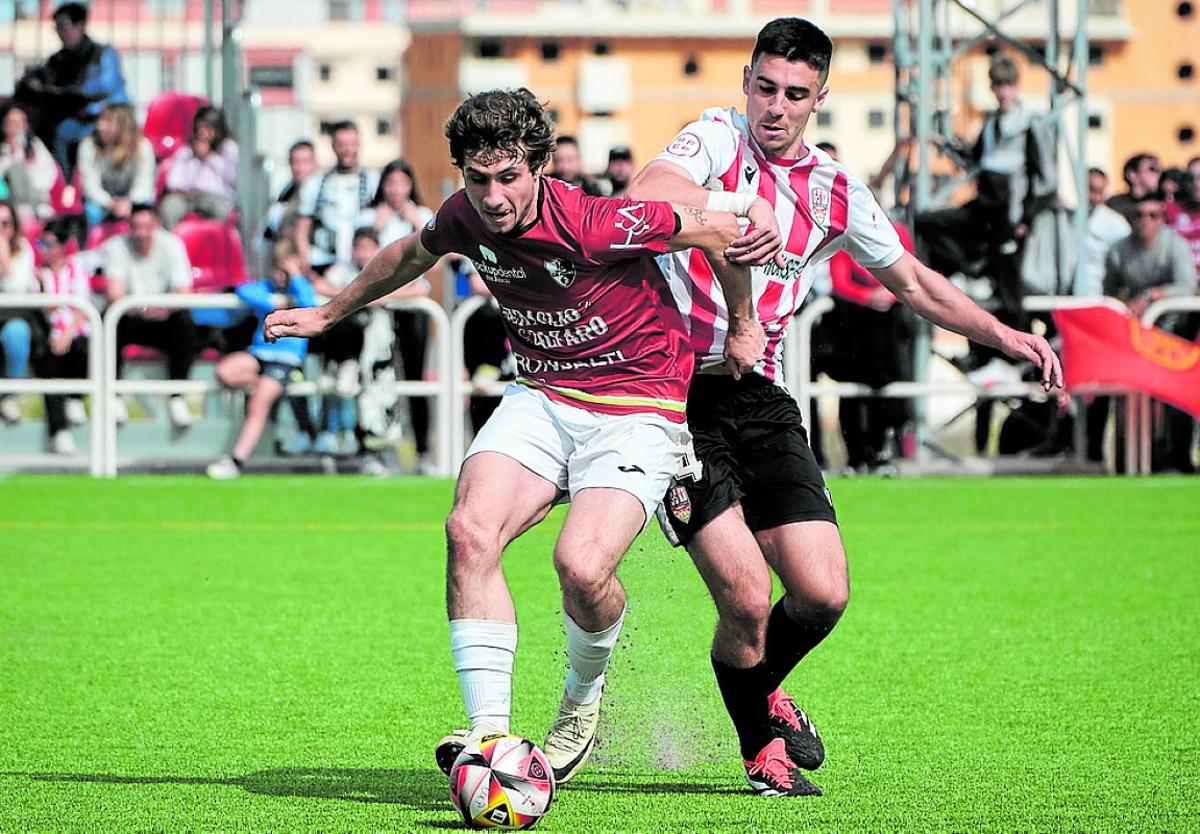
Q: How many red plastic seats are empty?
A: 2